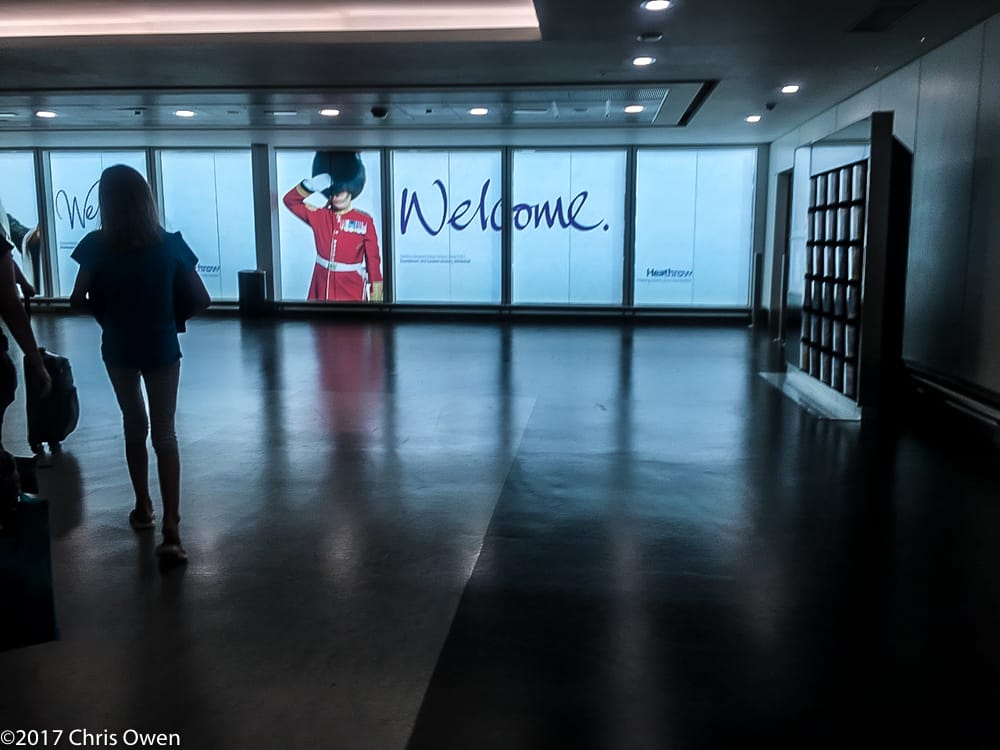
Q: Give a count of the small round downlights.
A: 9